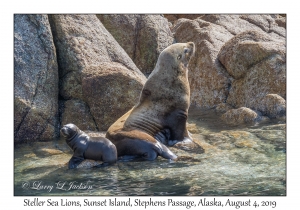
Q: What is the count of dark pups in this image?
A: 1